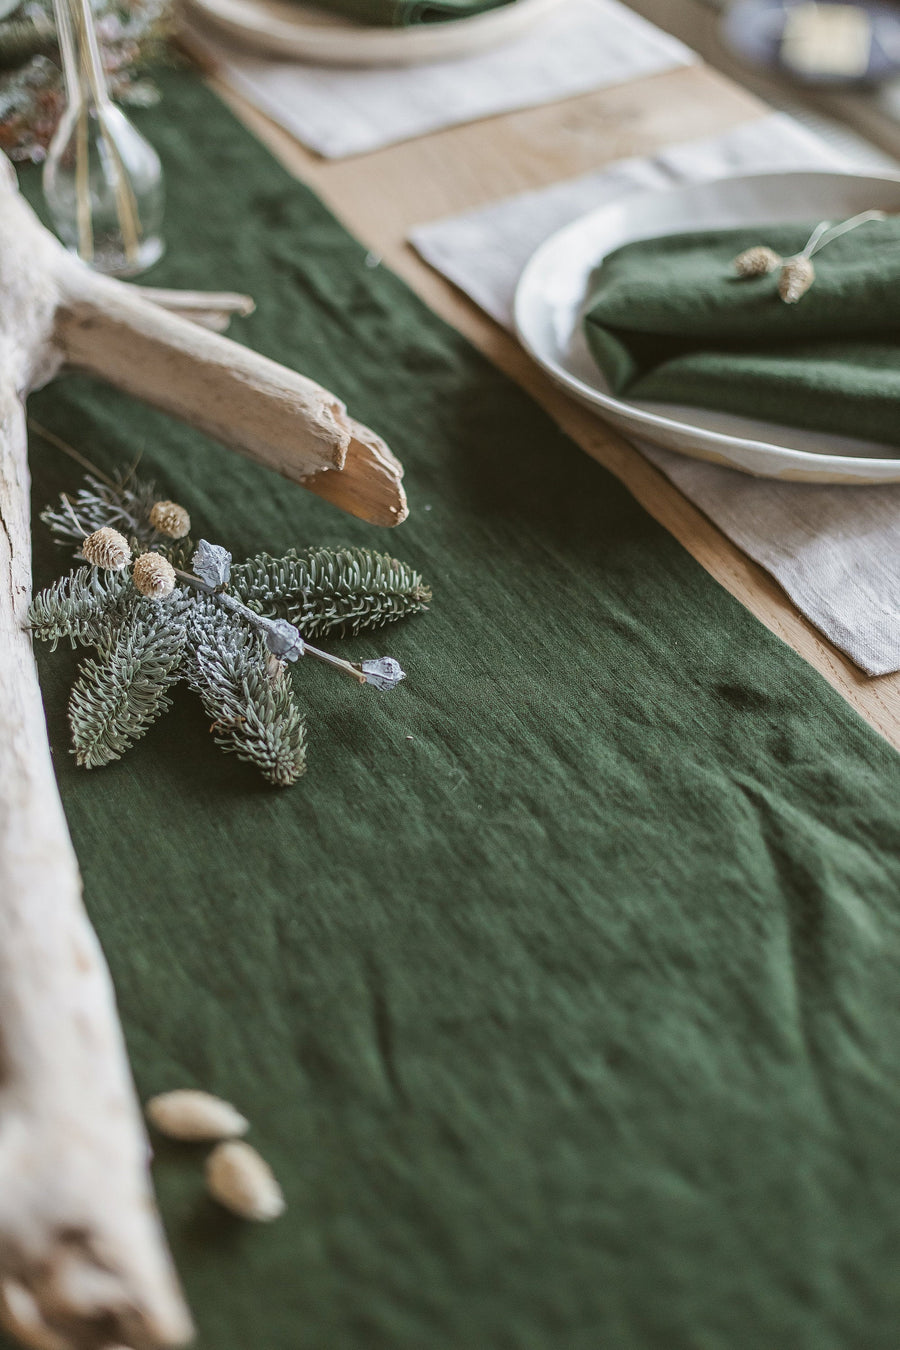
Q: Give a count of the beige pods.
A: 7